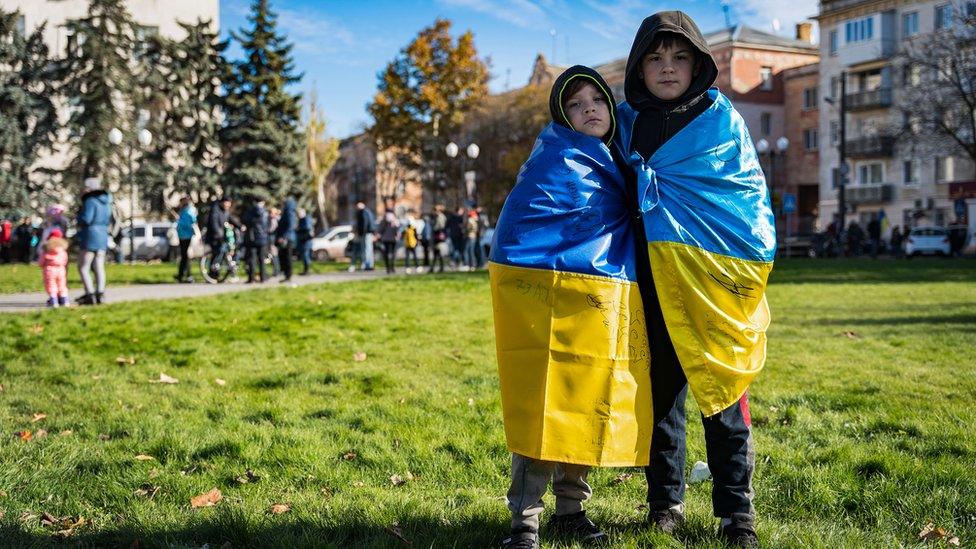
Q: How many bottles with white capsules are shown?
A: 0